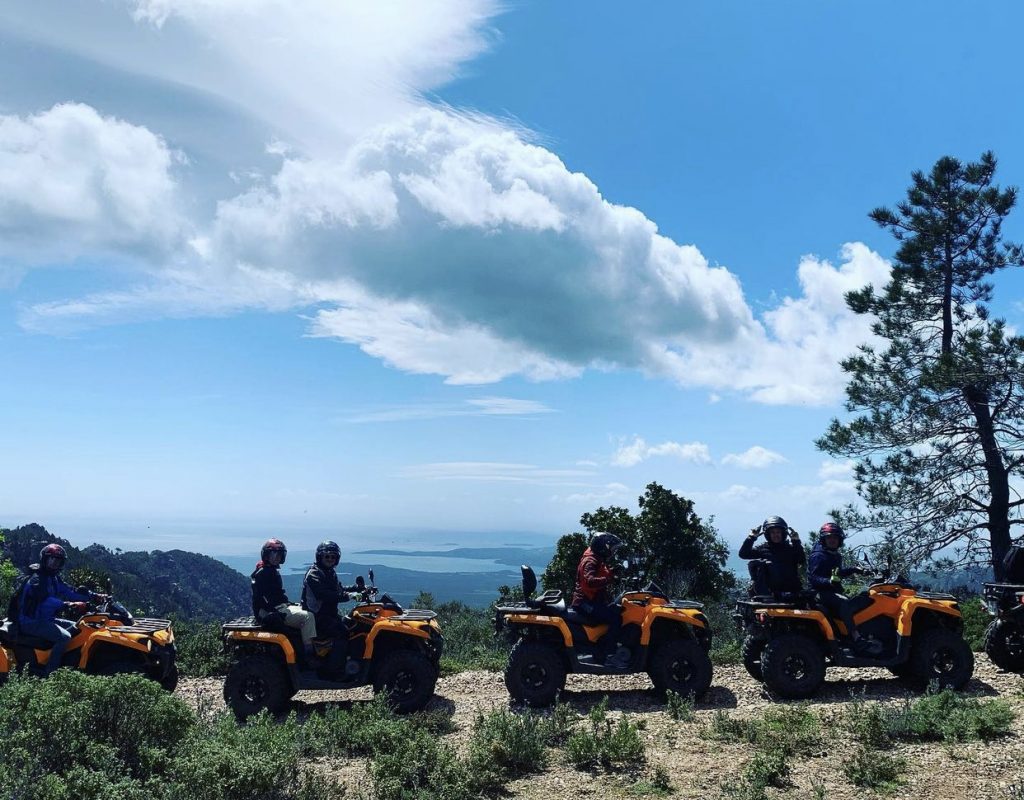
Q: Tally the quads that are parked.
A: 5